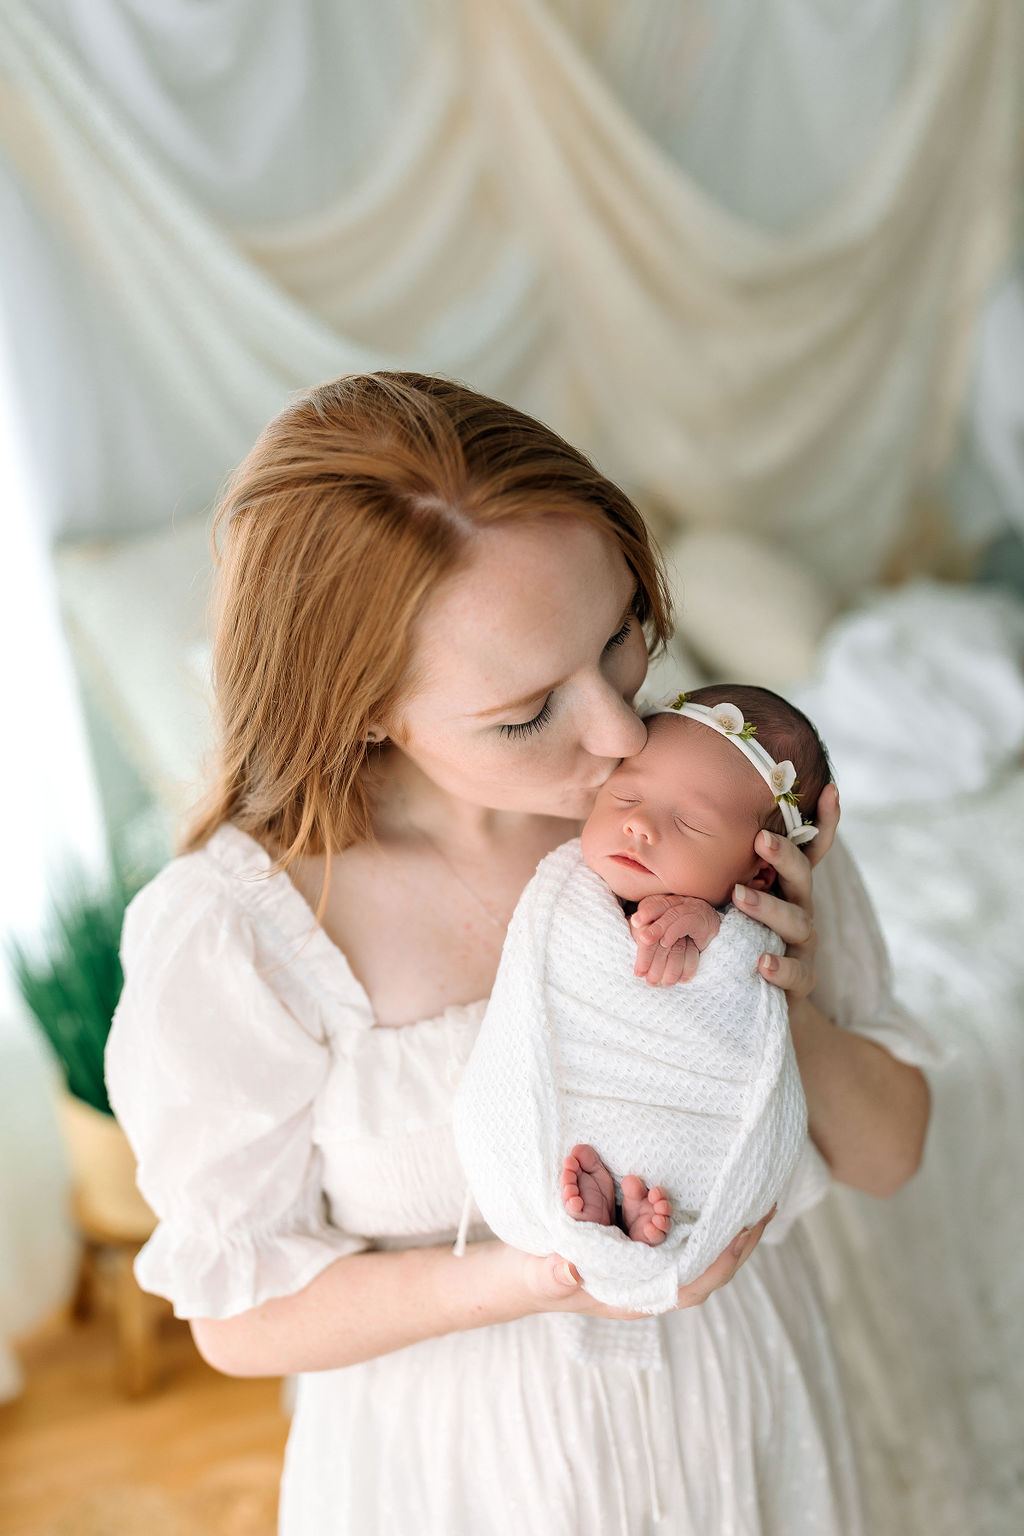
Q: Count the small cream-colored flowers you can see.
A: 3